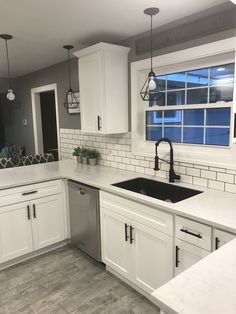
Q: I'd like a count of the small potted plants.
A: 3